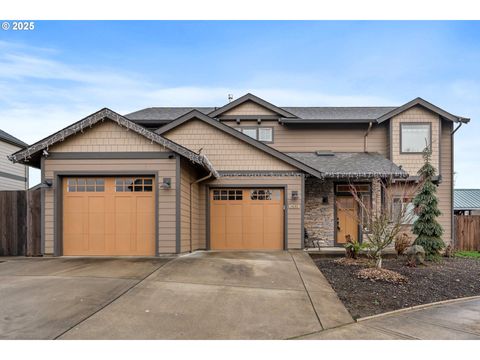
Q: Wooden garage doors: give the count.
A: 2